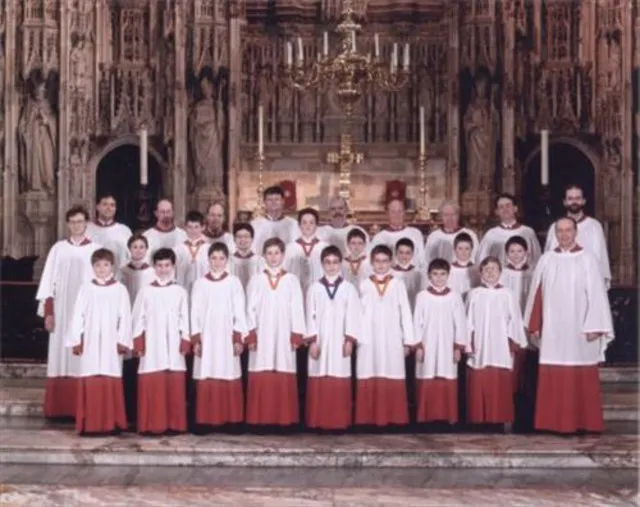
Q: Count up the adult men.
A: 11